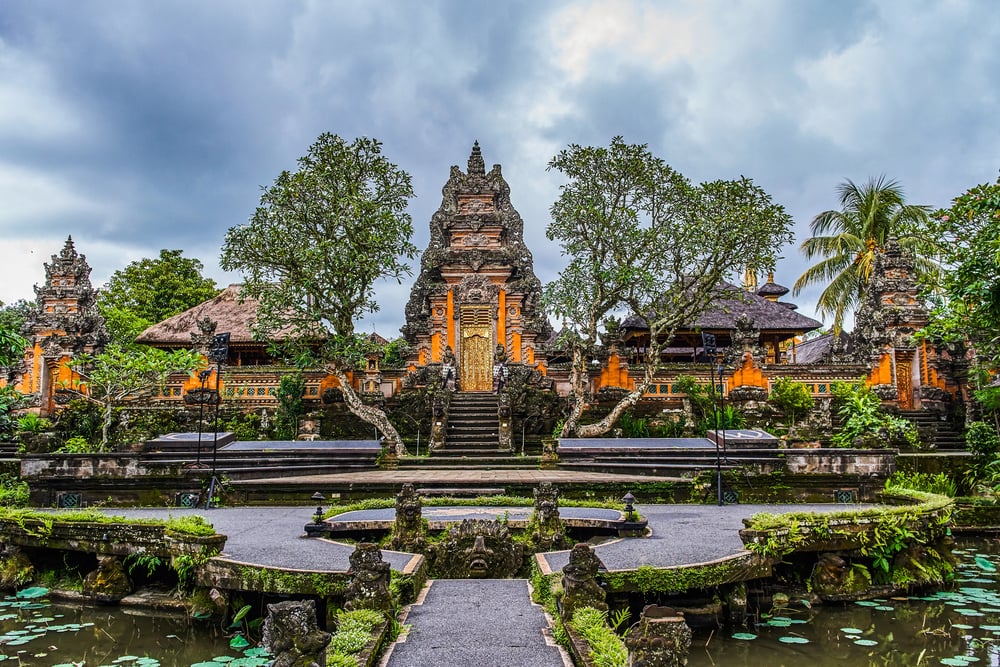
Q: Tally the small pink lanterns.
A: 0